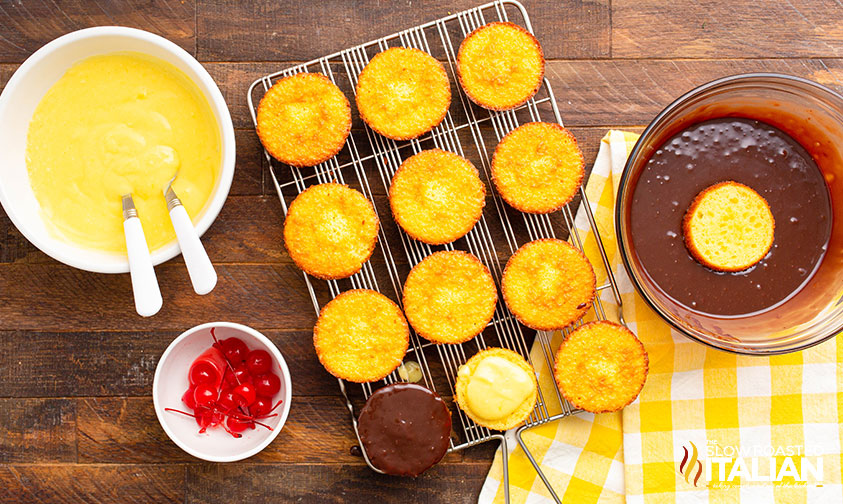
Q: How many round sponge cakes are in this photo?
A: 13